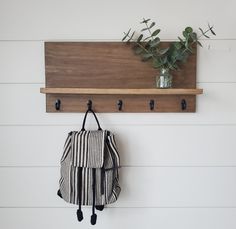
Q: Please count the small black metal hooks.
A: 5